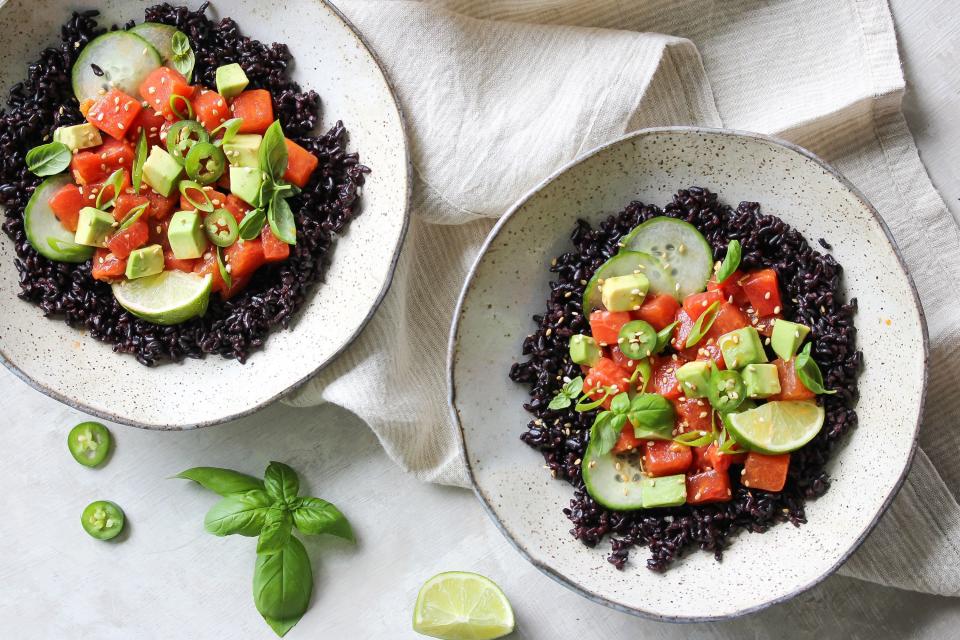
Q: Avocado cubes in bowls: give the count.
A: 15